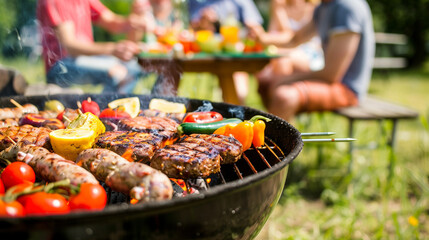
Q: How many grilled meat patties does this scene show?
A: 4